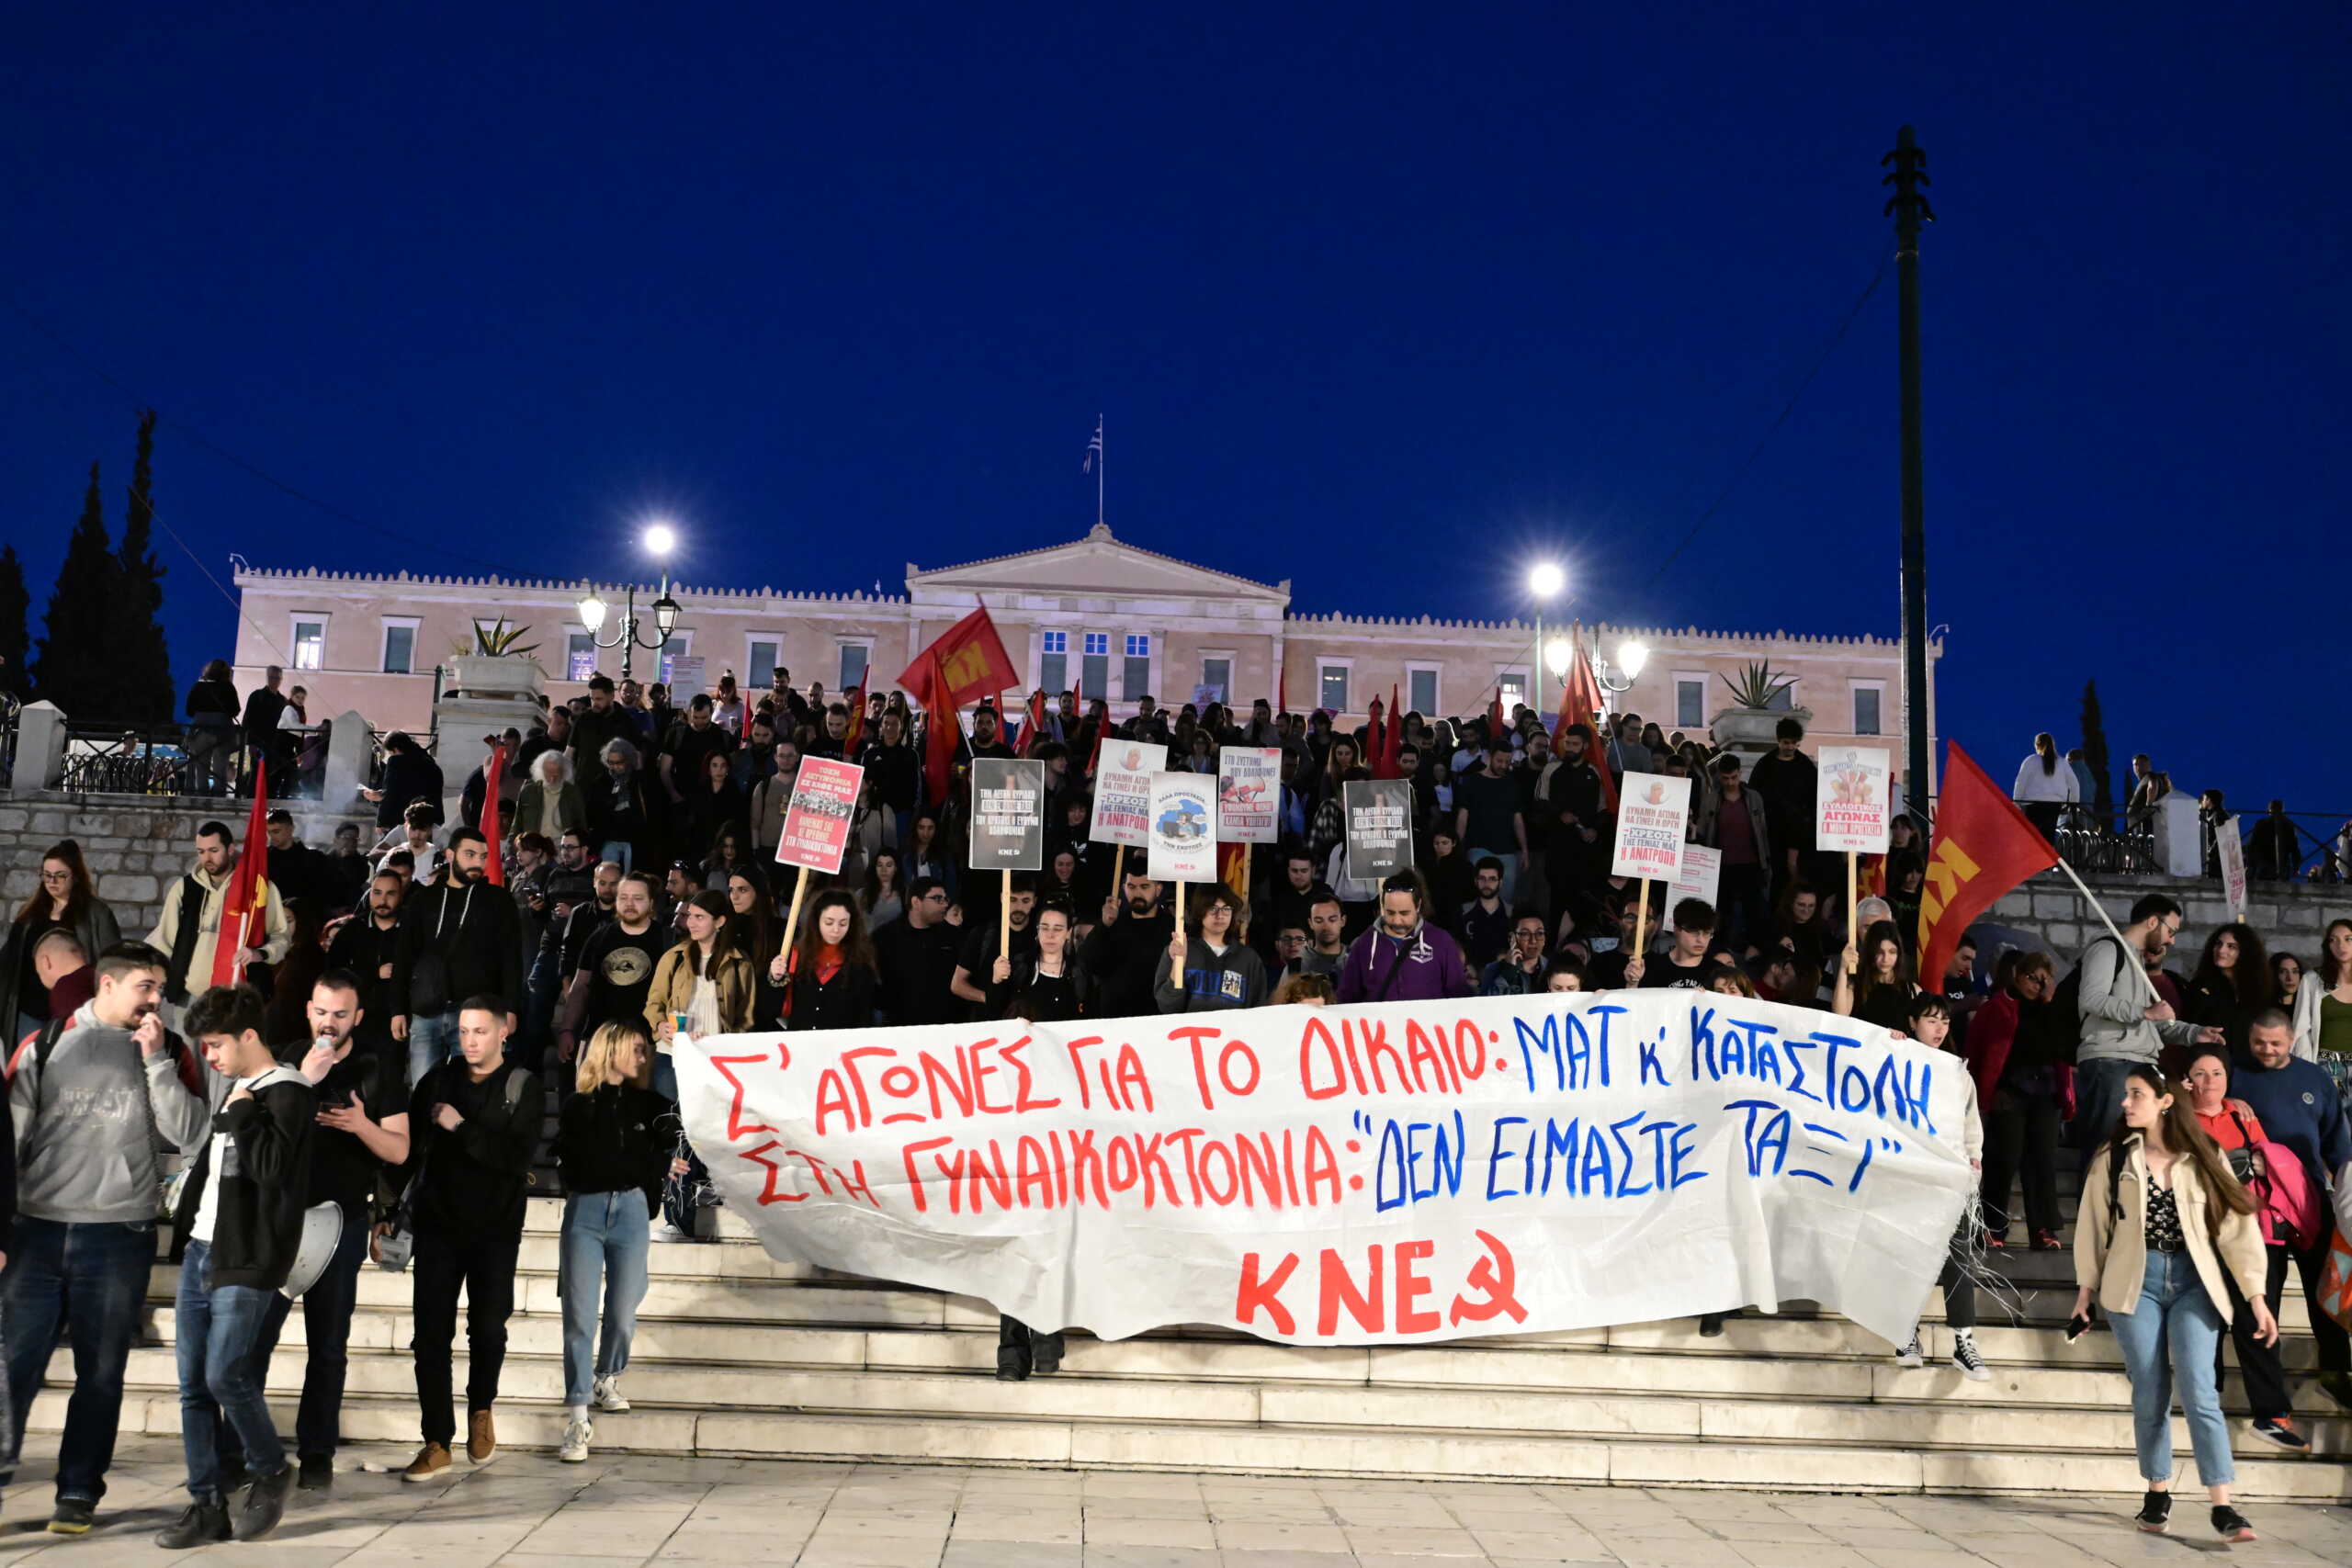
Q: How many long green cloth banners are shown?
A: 0